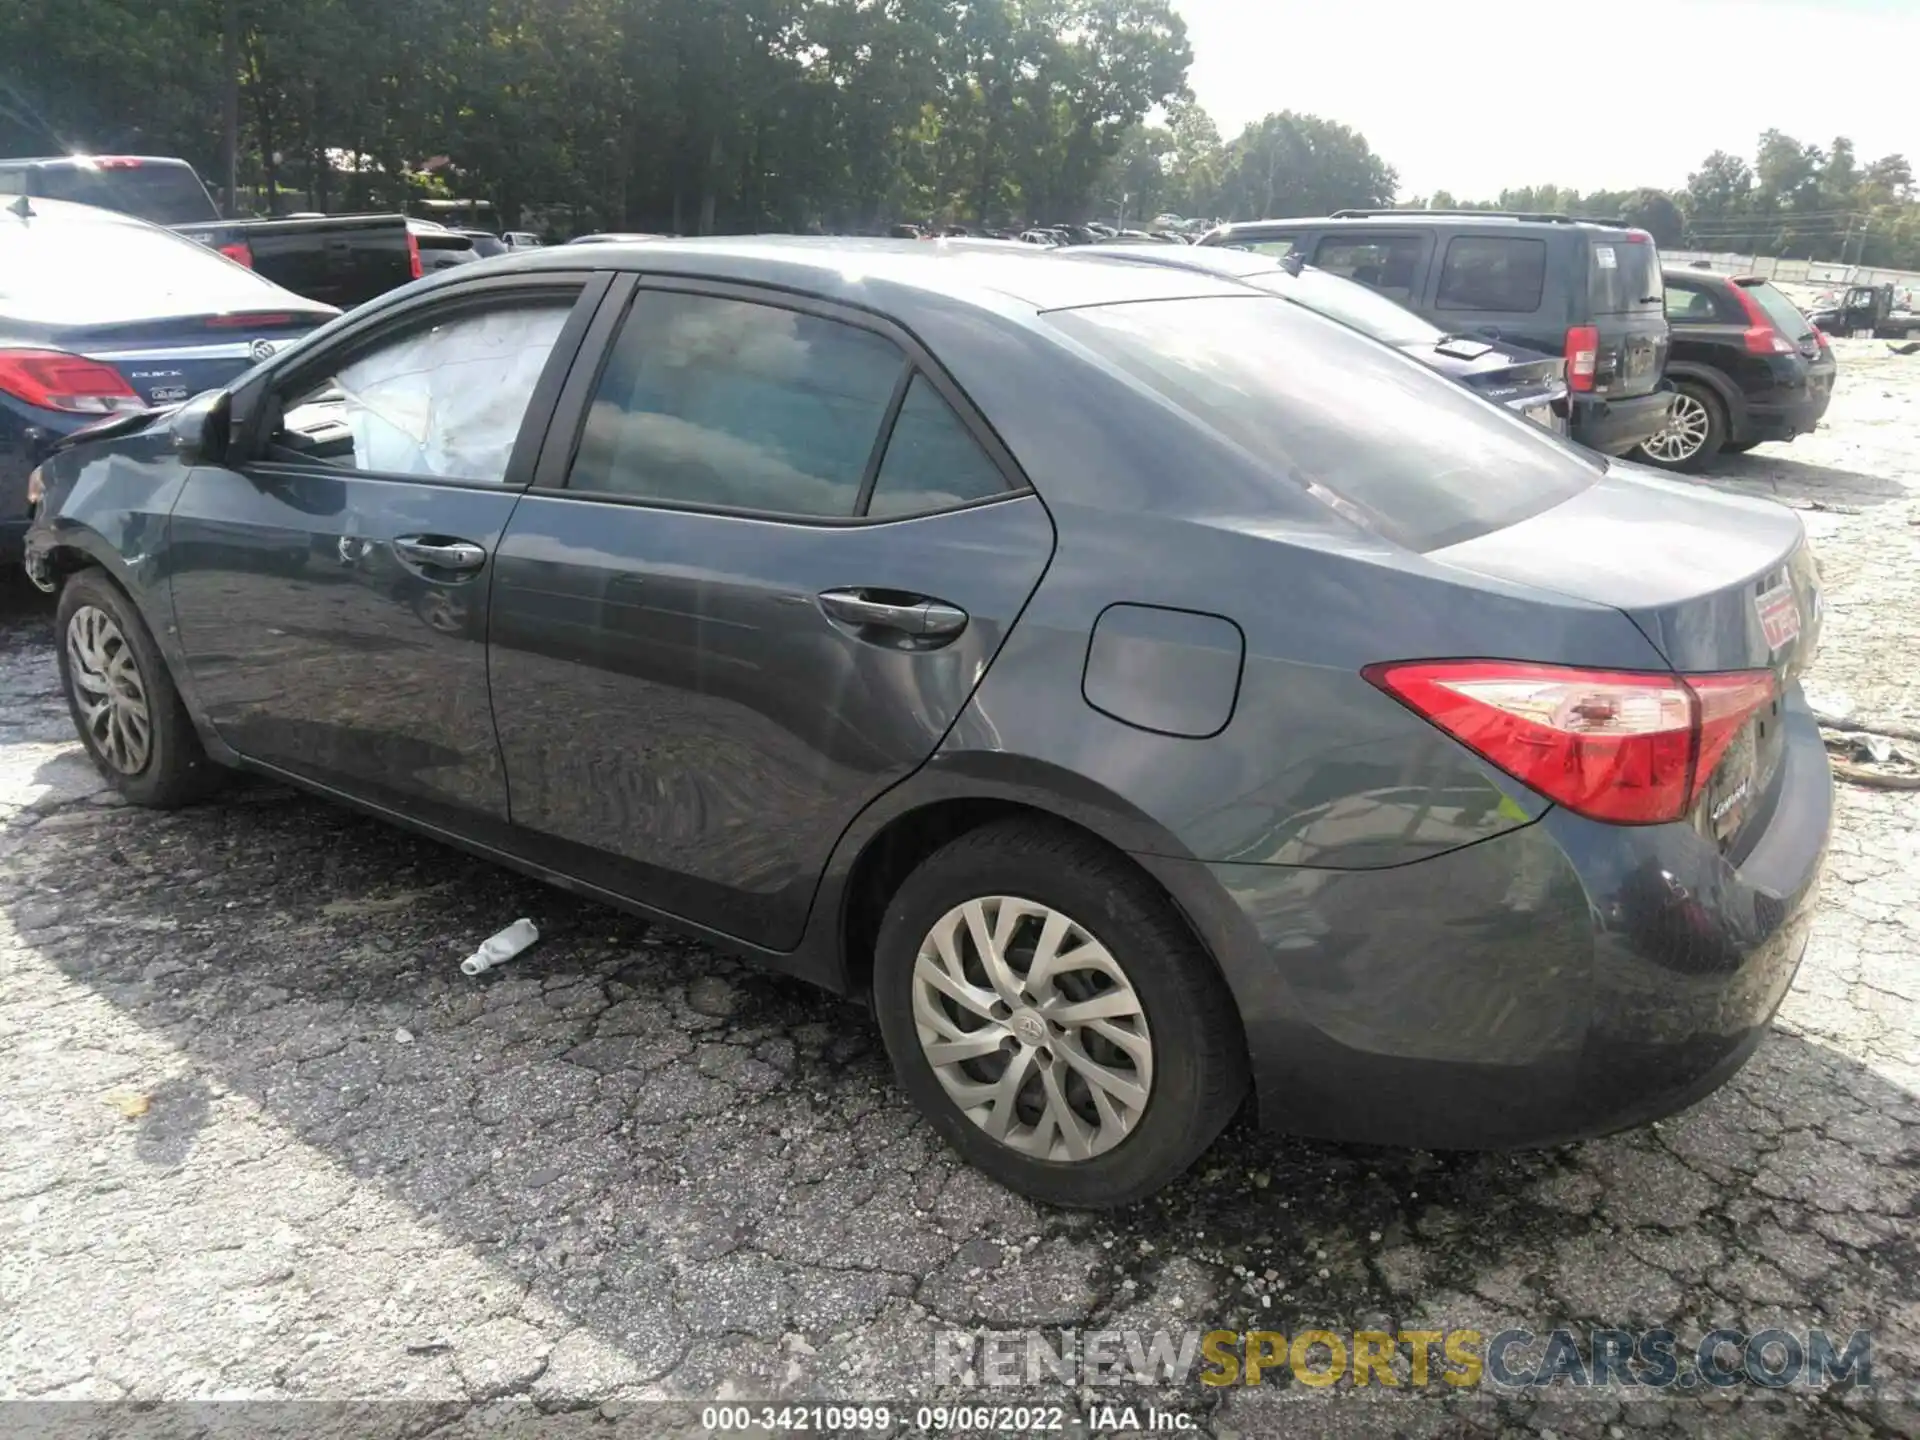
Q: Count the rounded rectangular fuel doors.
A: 1